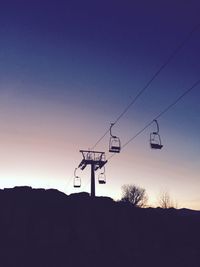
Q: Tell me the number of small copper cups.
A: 0